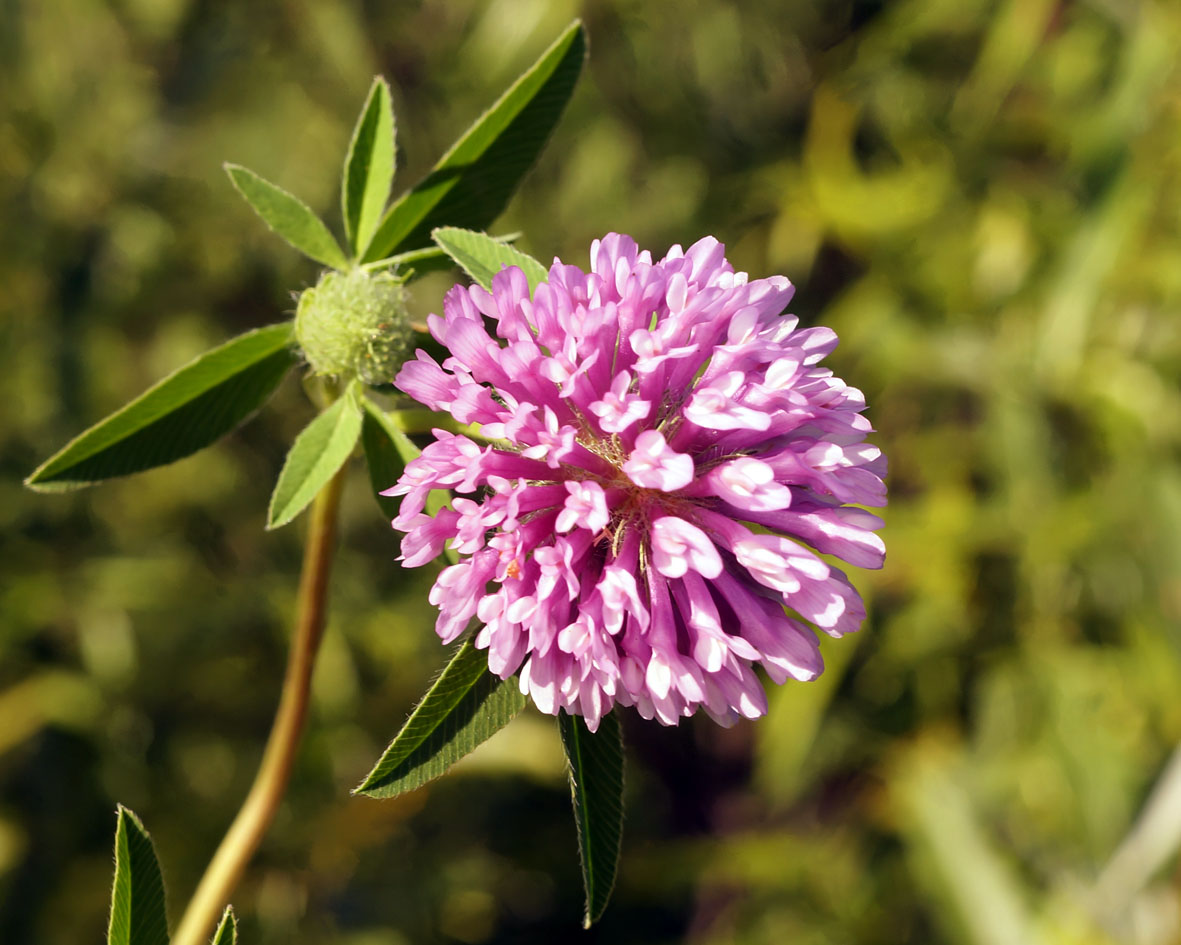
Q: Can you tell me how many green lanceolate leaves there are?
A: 11